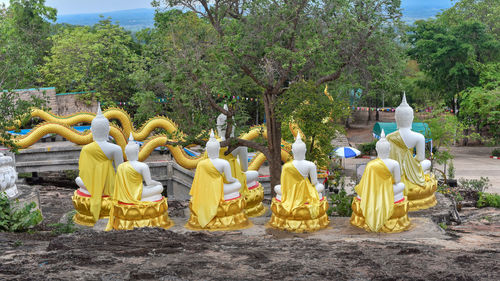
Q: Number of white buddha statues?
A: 7